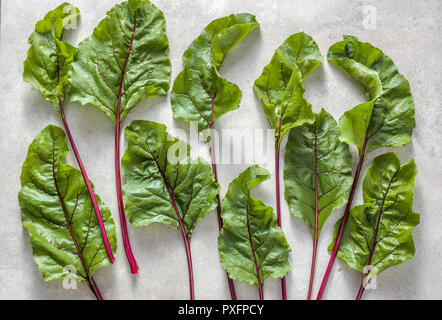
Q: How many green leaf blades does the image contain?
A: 10